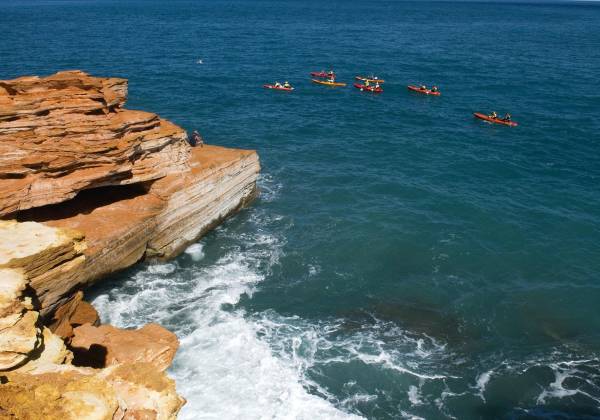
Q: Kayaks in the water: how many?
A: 7